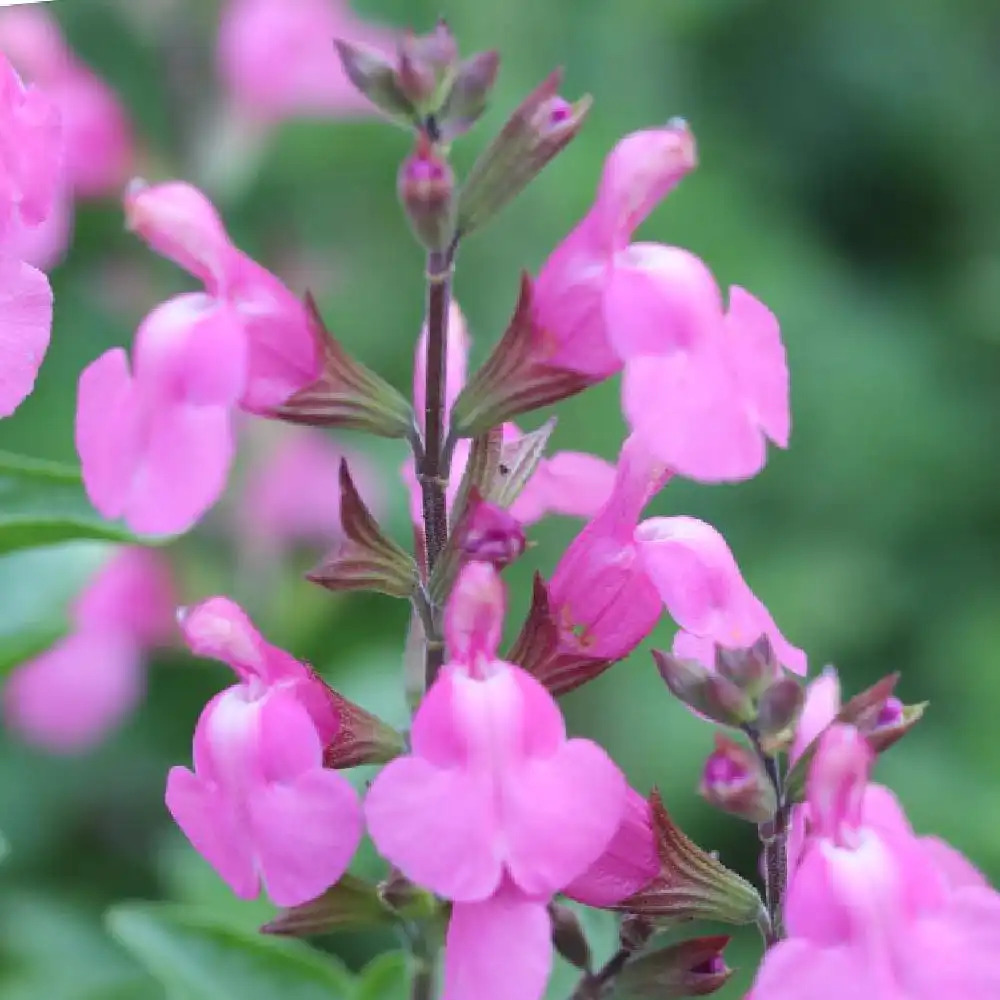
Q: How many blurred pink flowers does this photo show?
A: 4